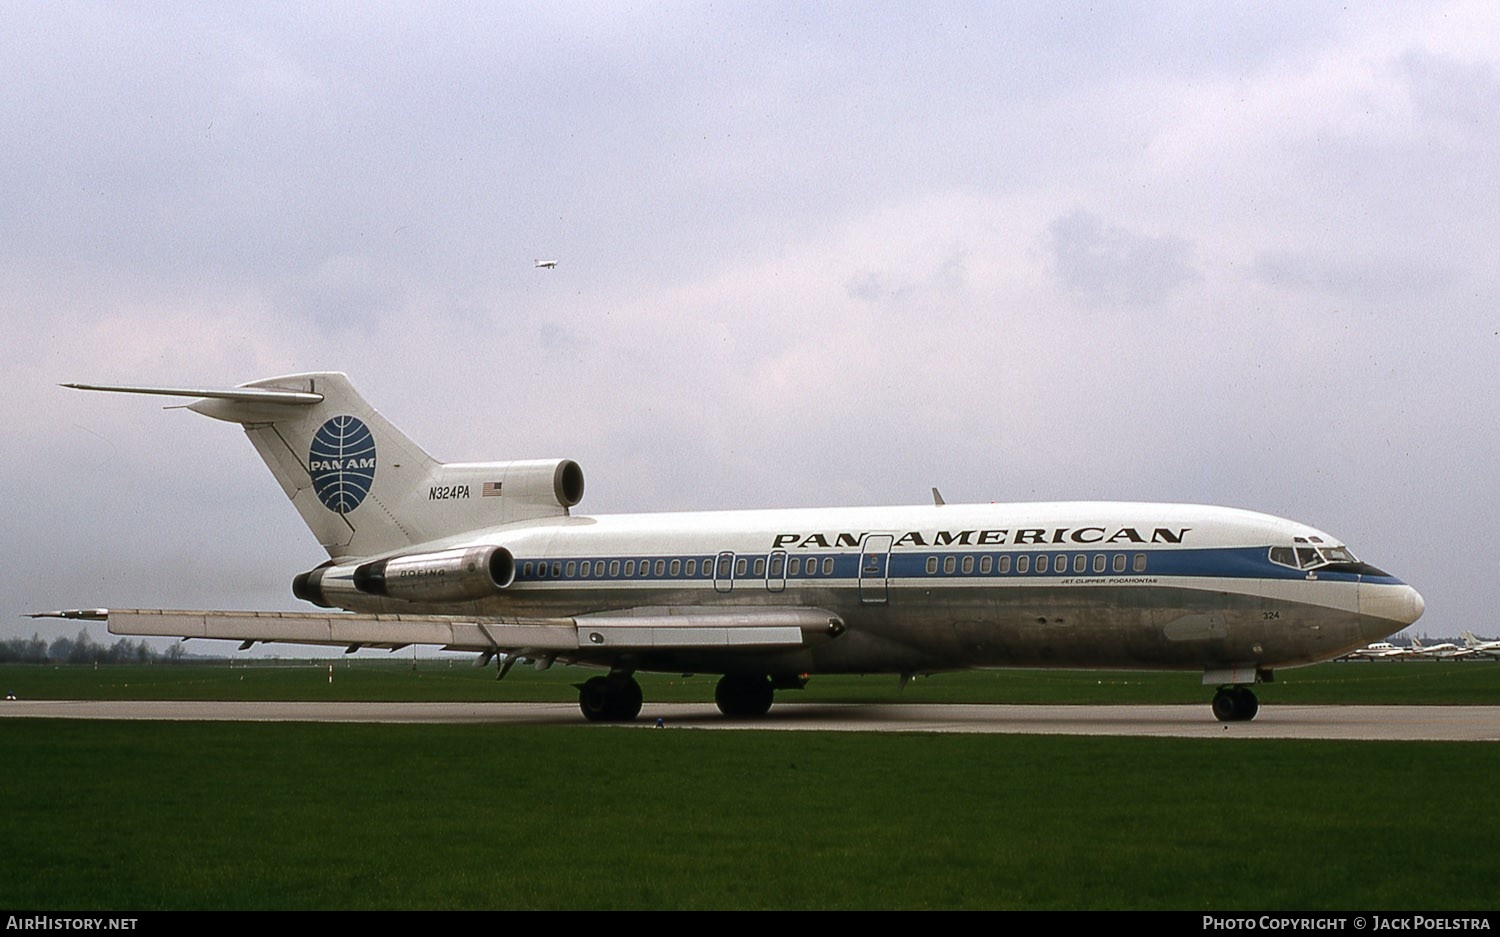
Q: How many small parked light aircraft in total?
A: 3